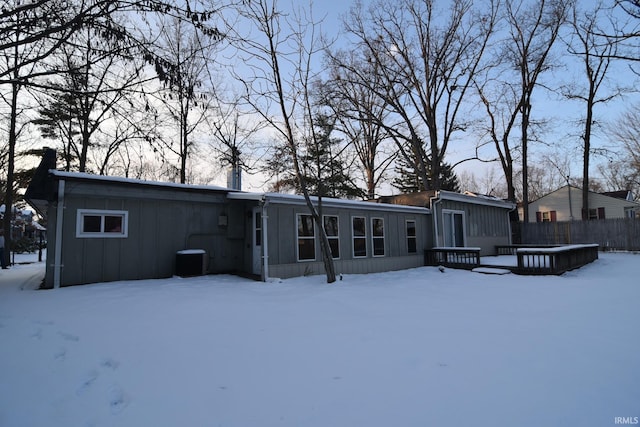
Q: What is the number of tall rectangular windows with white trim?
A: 5